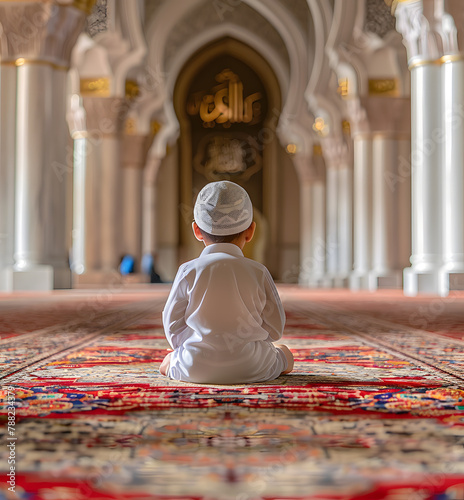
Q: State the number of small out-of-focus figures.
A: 2